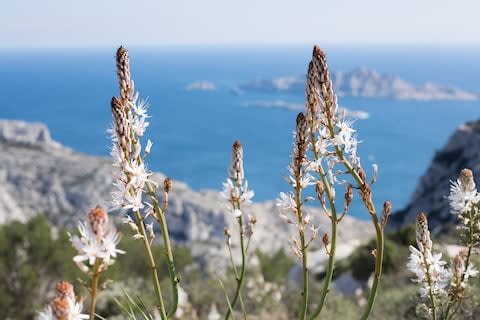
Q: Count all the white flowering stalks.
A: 11